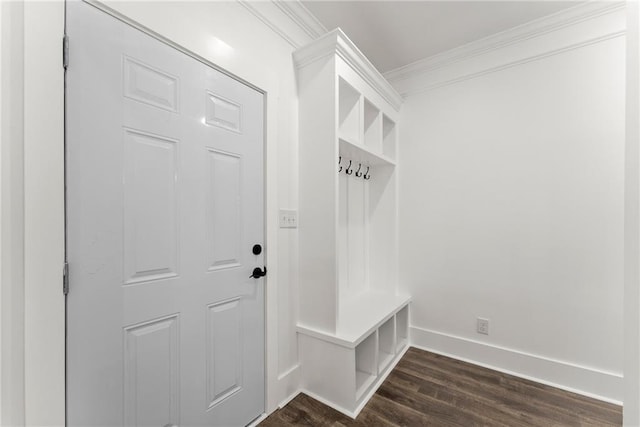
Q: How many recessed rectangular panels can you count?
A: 6